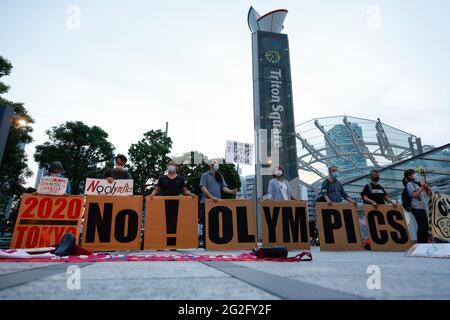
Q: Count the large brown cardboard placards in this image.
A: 7